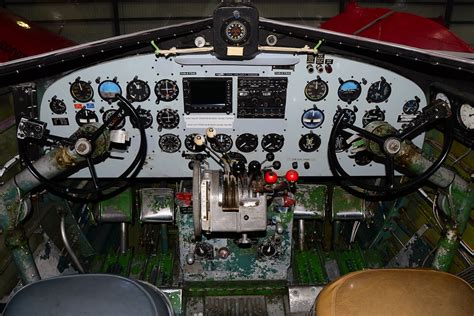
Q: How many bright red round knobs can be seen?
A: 2